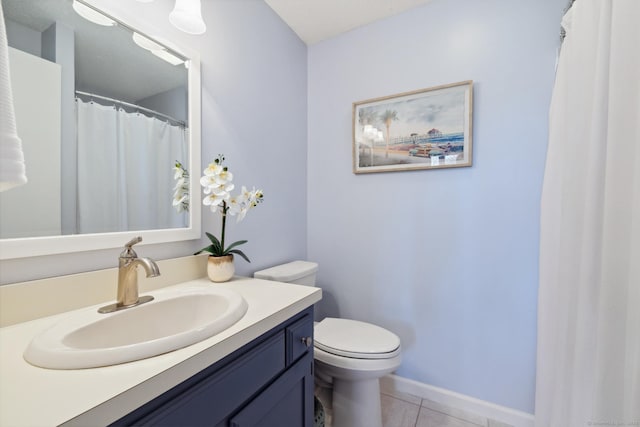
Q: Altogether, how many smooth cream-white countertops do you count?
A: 1